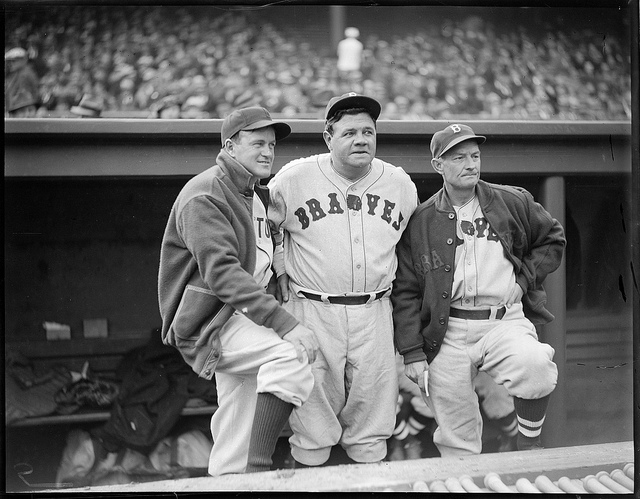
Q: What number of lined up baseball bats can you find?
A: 12